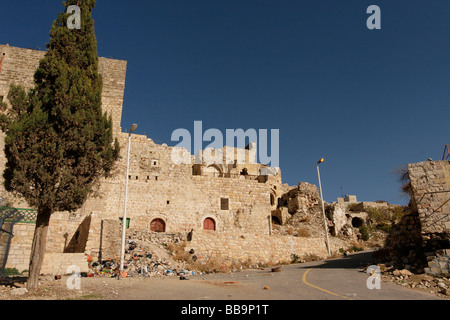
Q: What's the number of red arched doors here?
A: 2